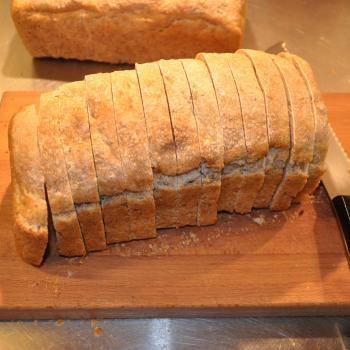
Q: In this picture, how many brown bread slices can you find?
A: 13